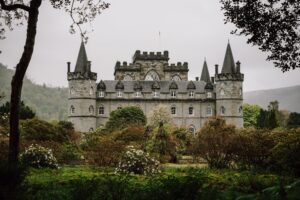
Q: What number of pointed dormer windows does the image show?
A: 7